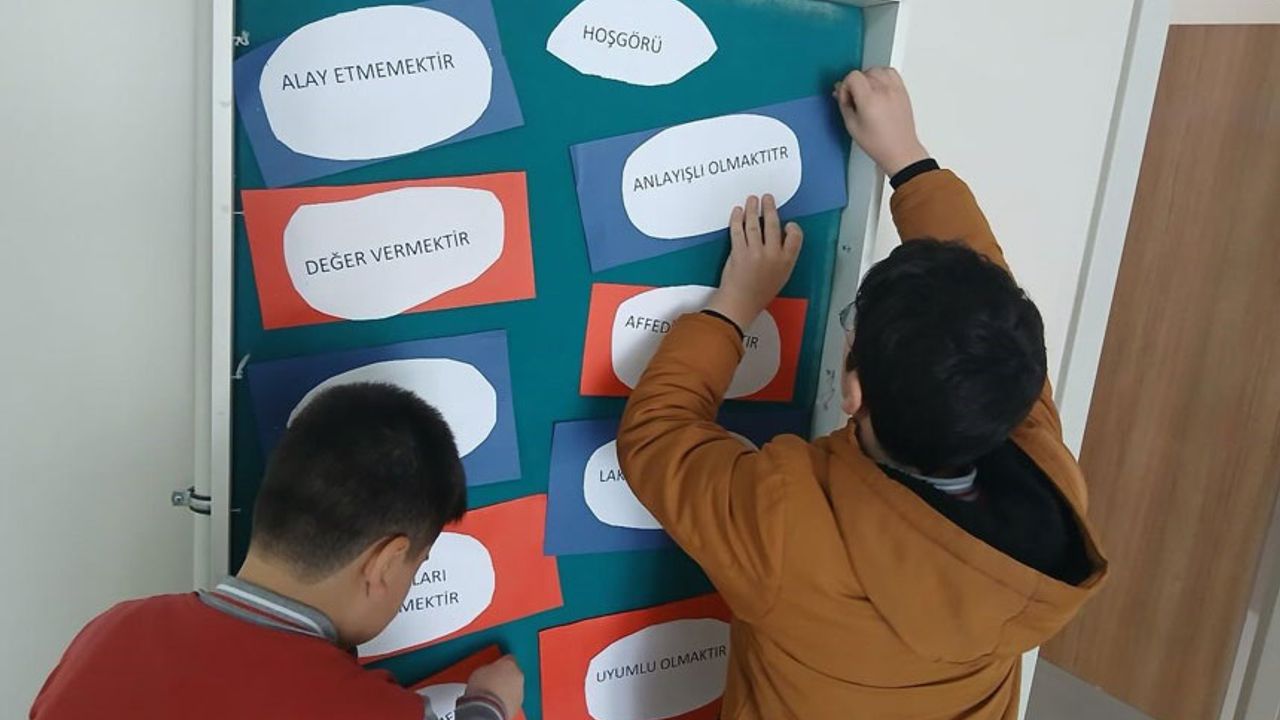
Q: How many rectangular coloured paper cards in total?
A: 9